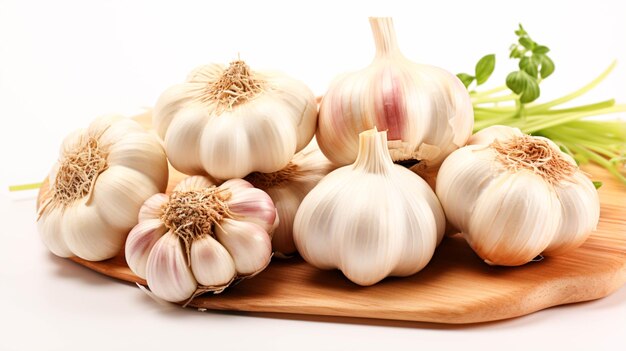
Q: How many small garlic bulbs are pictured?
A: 7